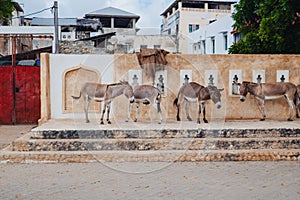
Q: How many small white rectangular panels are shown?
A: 7